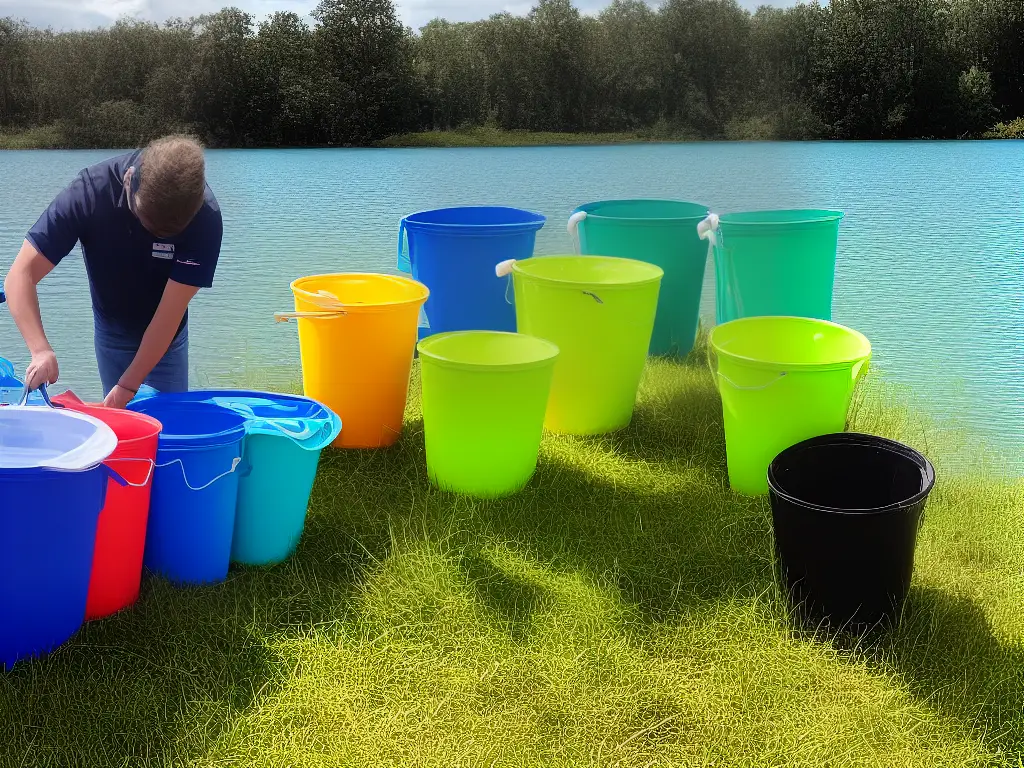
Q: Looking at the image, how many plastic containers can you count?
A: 12